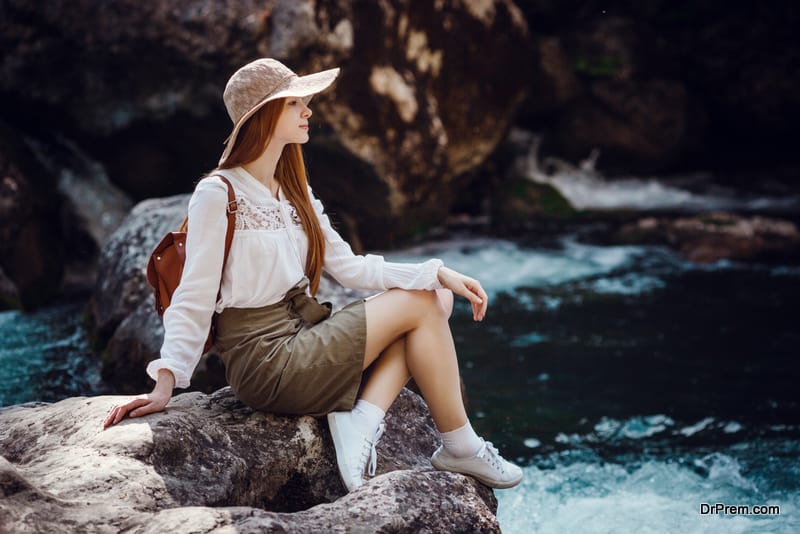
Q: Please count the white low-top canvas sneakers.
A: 2